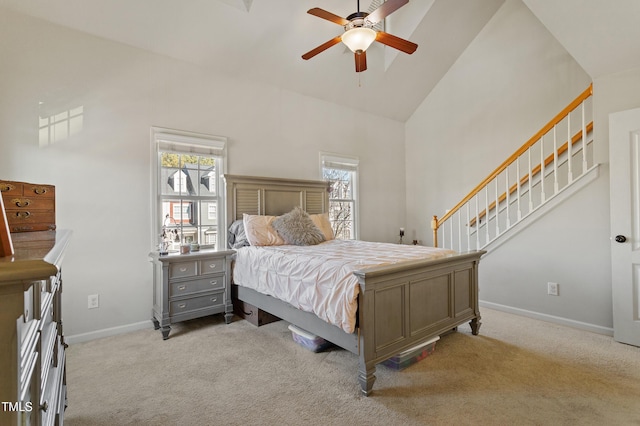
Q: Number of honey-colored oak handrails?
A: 2